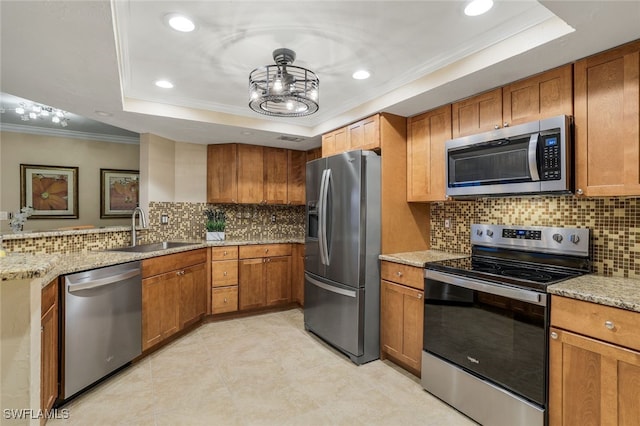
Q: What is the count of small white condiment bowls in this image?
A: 0